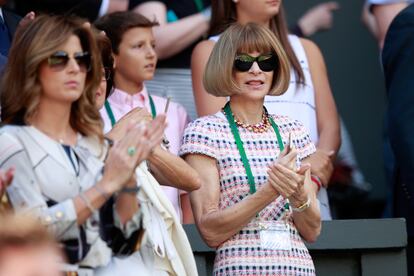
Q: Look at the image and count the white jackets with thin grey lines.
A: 1